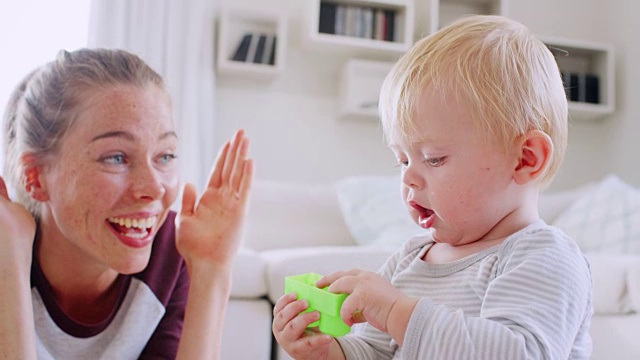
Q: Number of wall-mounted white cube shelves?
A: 5